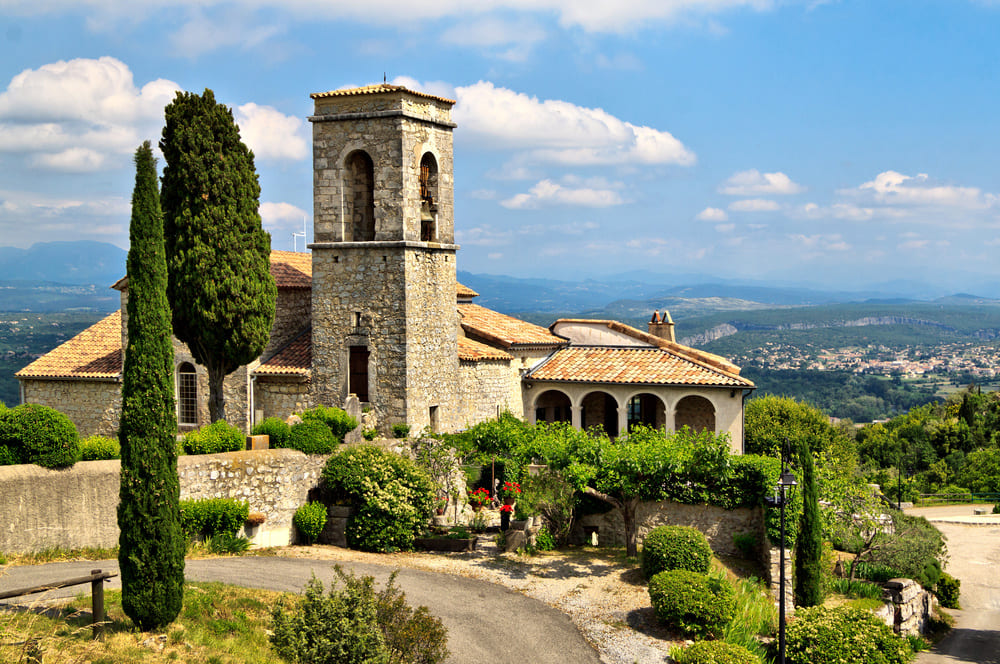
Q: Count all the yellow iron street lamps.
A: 0